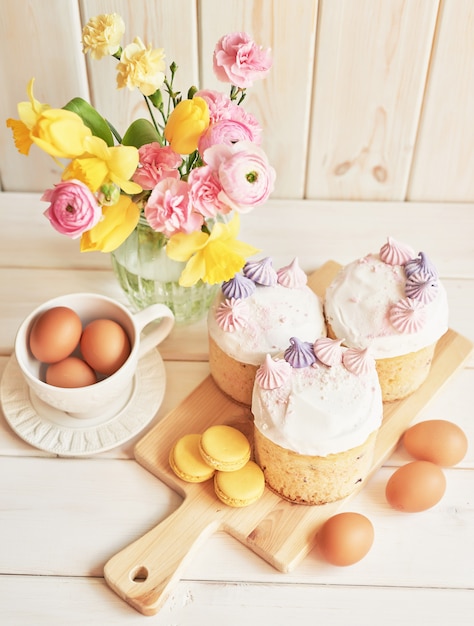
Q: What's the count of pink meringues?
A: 7